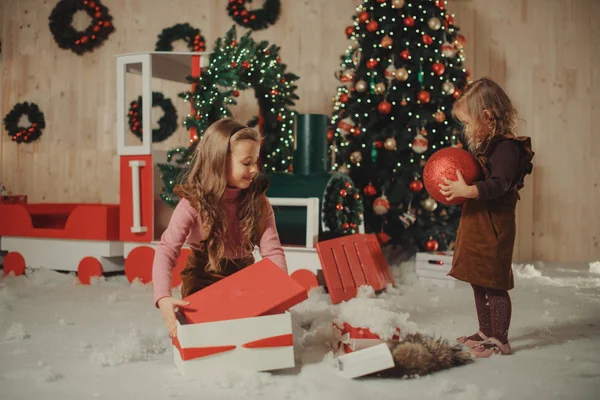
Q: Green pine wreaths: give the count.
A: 7